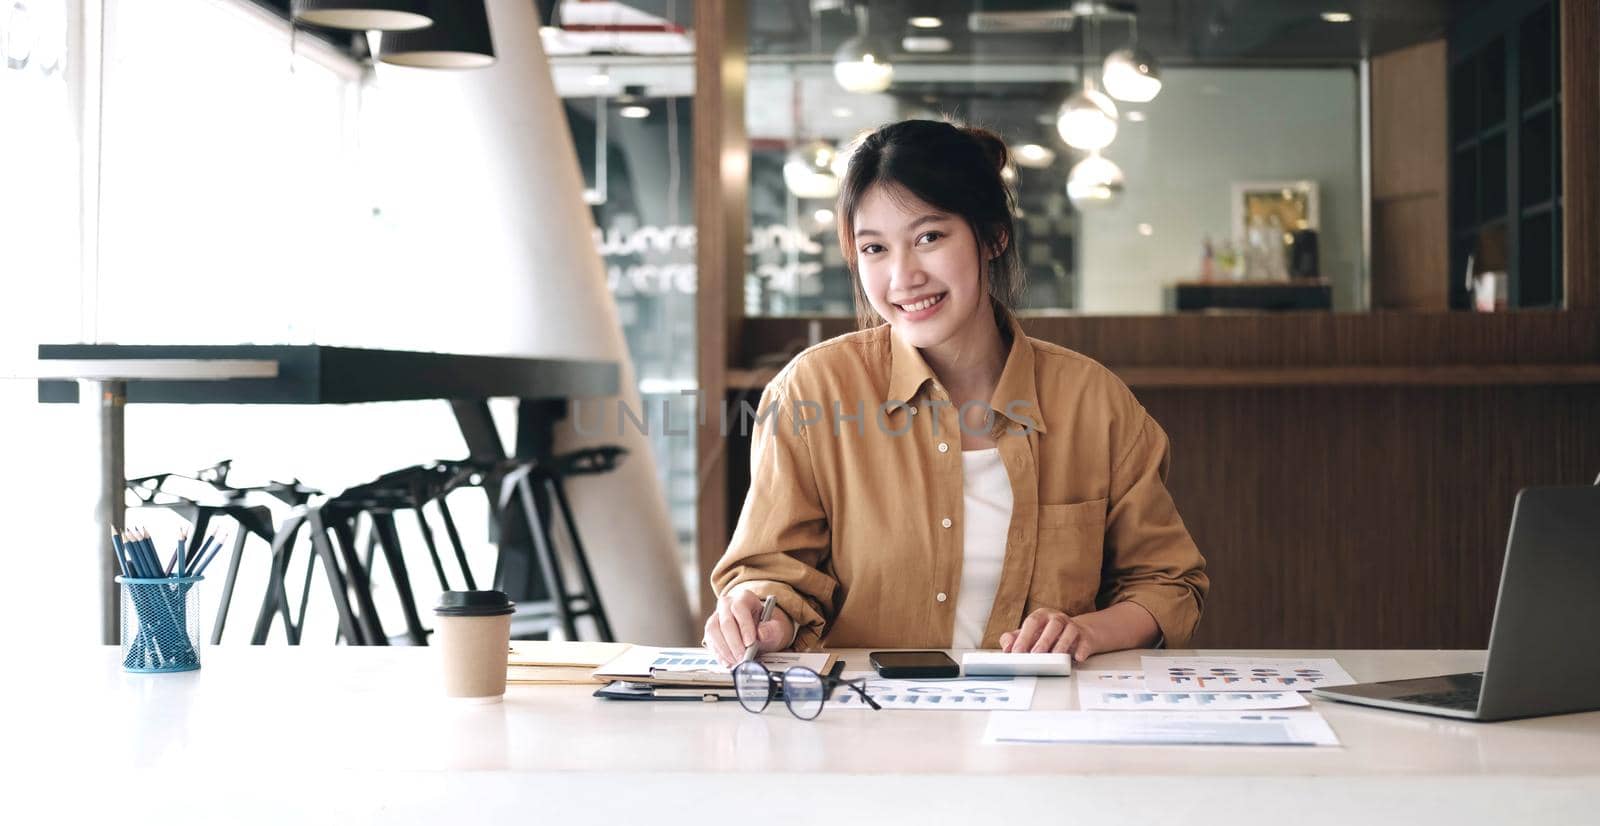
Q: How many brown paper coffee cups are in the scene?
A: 1